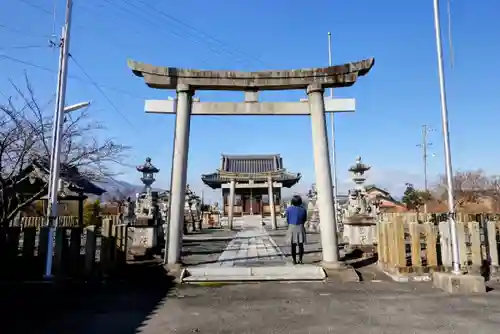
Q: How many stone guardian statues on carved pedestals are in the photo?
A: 2